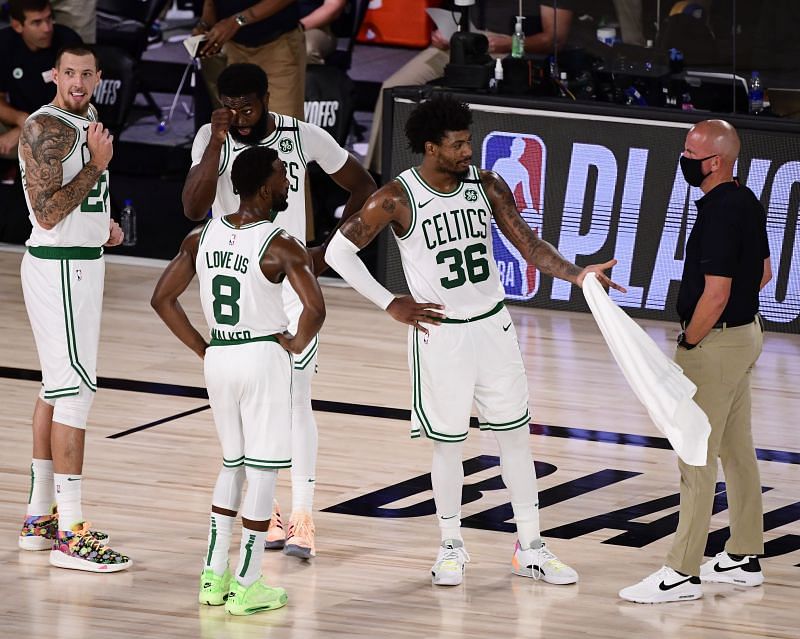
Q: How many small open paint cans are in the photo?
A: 0